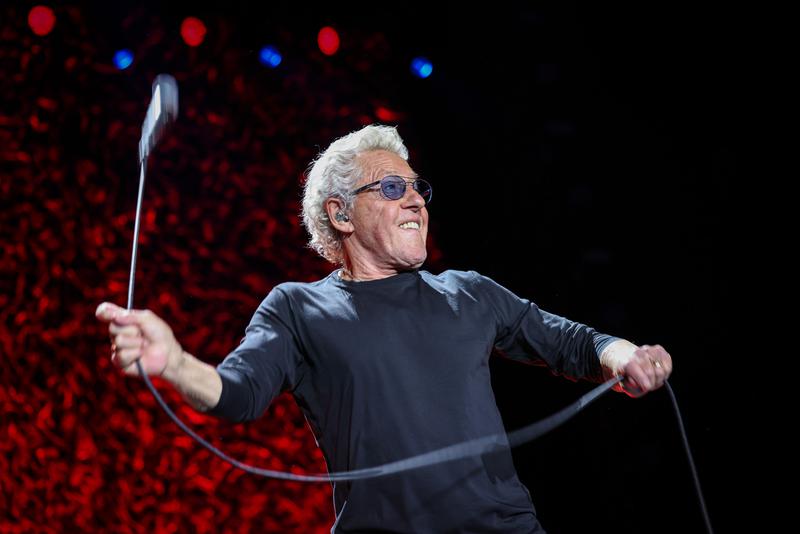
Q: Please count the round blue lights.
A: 3